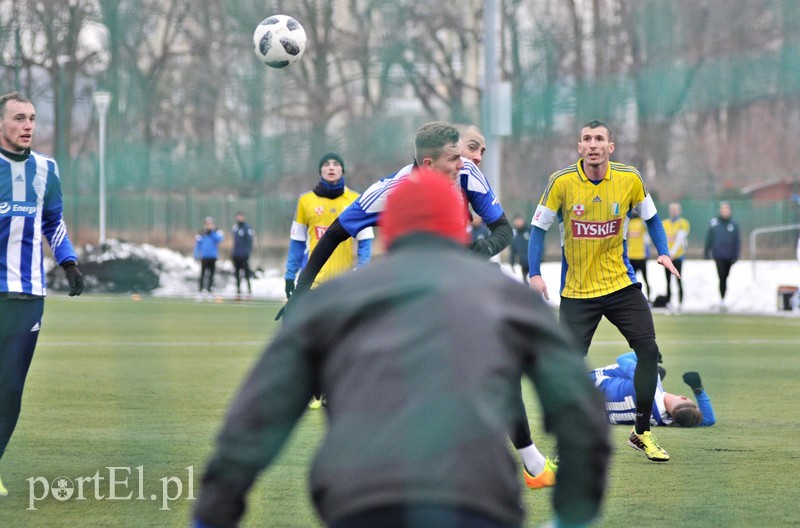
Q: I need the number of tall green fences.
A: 1